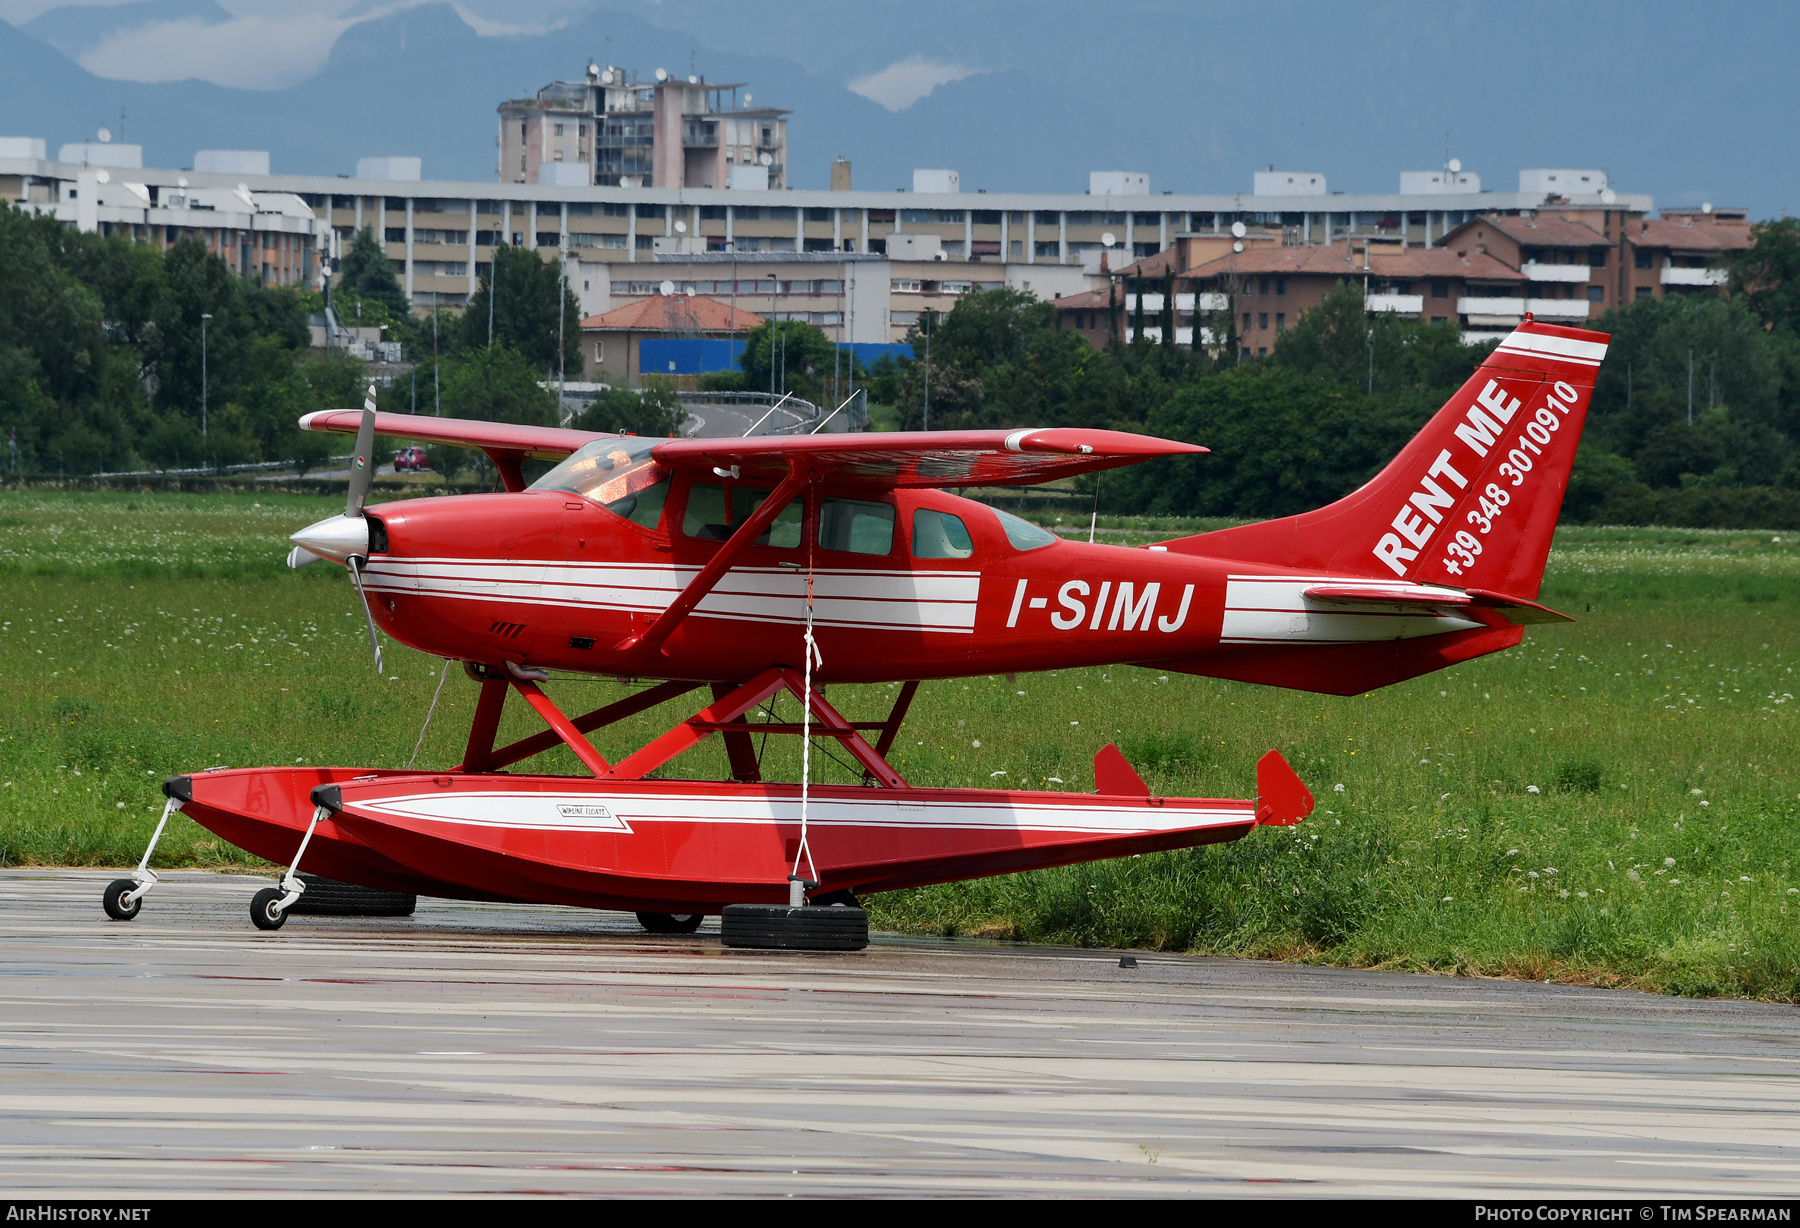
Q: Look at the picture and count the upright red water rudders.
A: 2